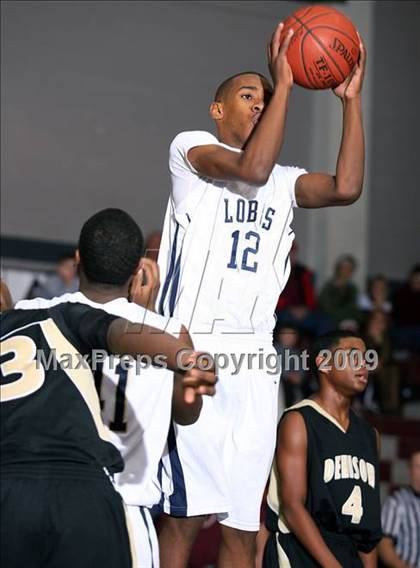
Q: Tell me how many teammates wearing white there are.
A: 2